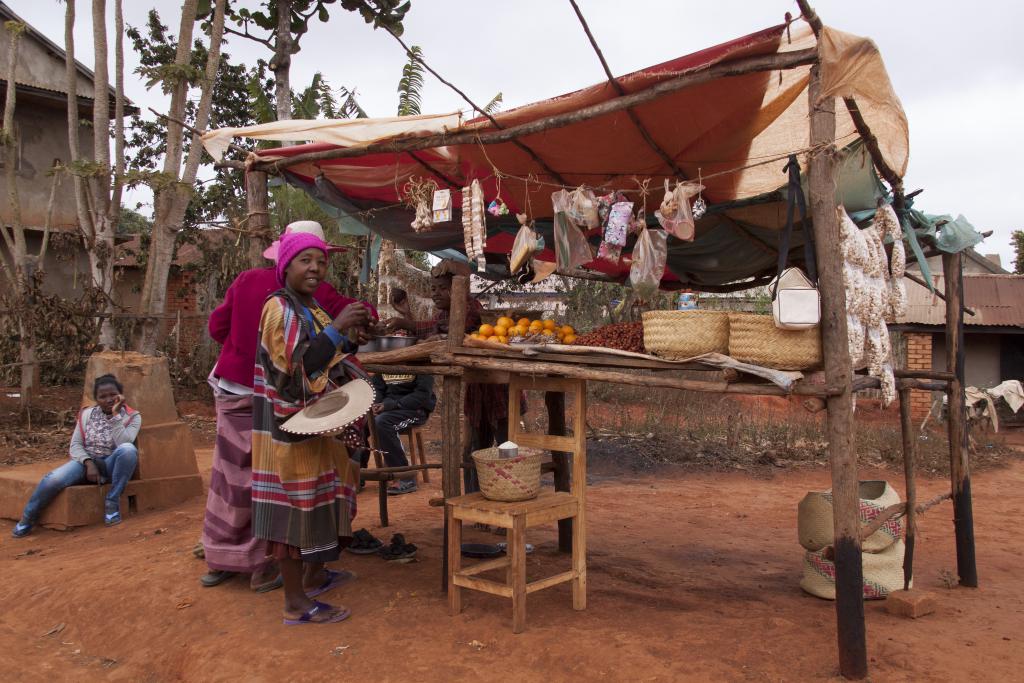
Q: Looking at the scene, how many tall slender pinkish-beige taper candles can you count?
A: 0